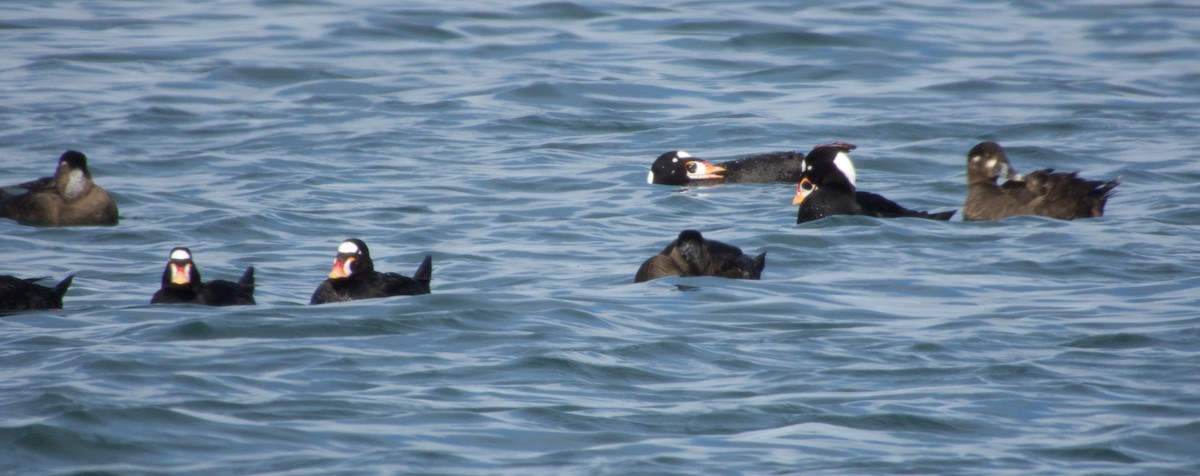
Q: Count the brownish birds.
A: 3